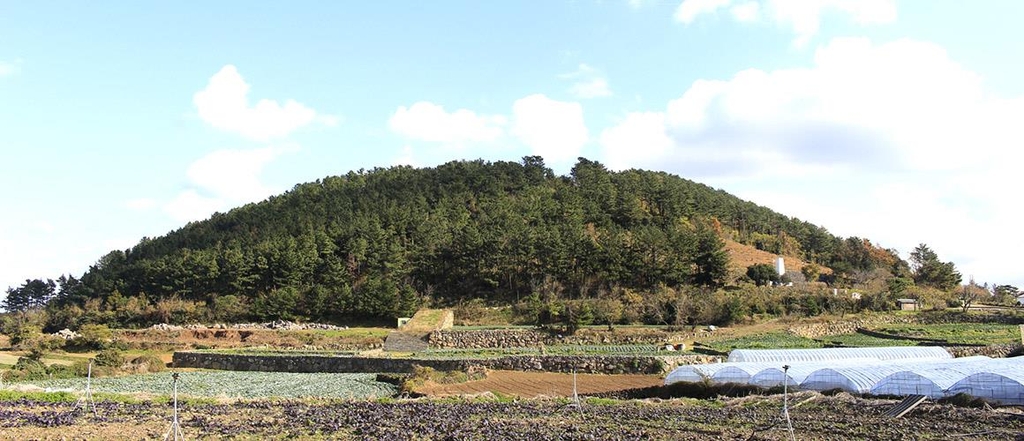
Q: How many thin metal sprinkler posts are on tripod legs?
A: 4